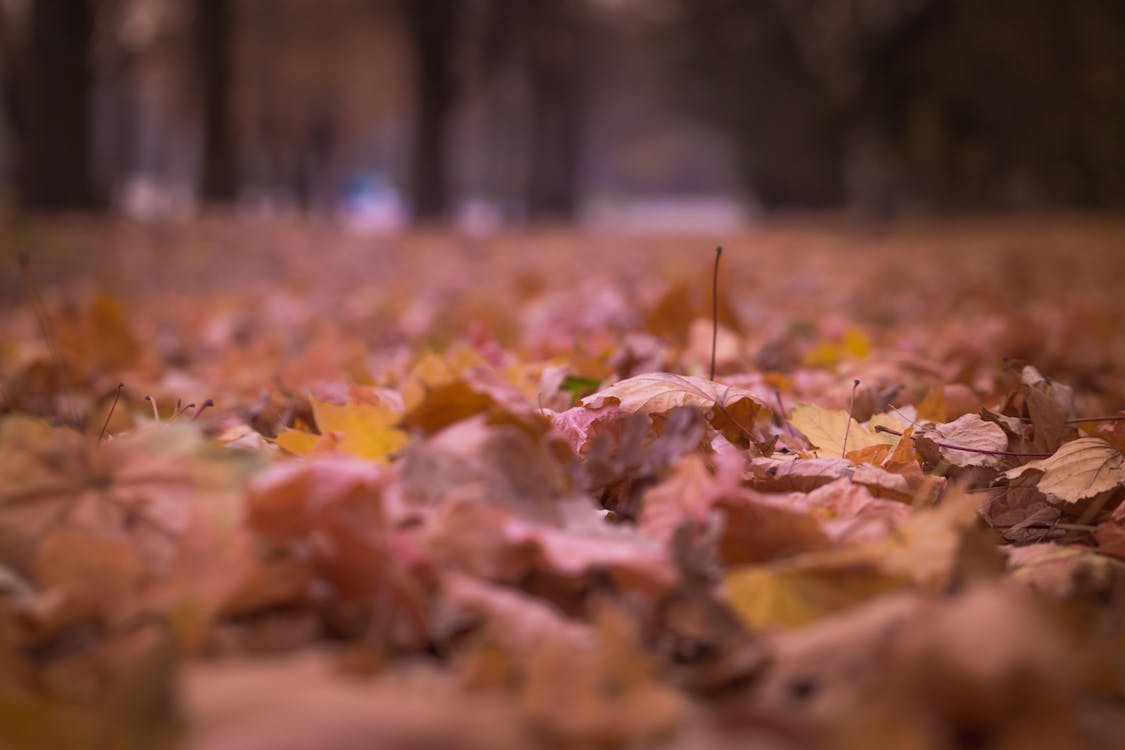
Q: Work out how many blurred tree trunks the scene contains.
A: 4